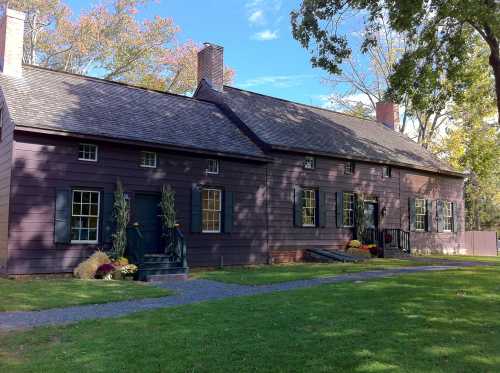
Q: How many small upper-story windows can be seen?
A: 6